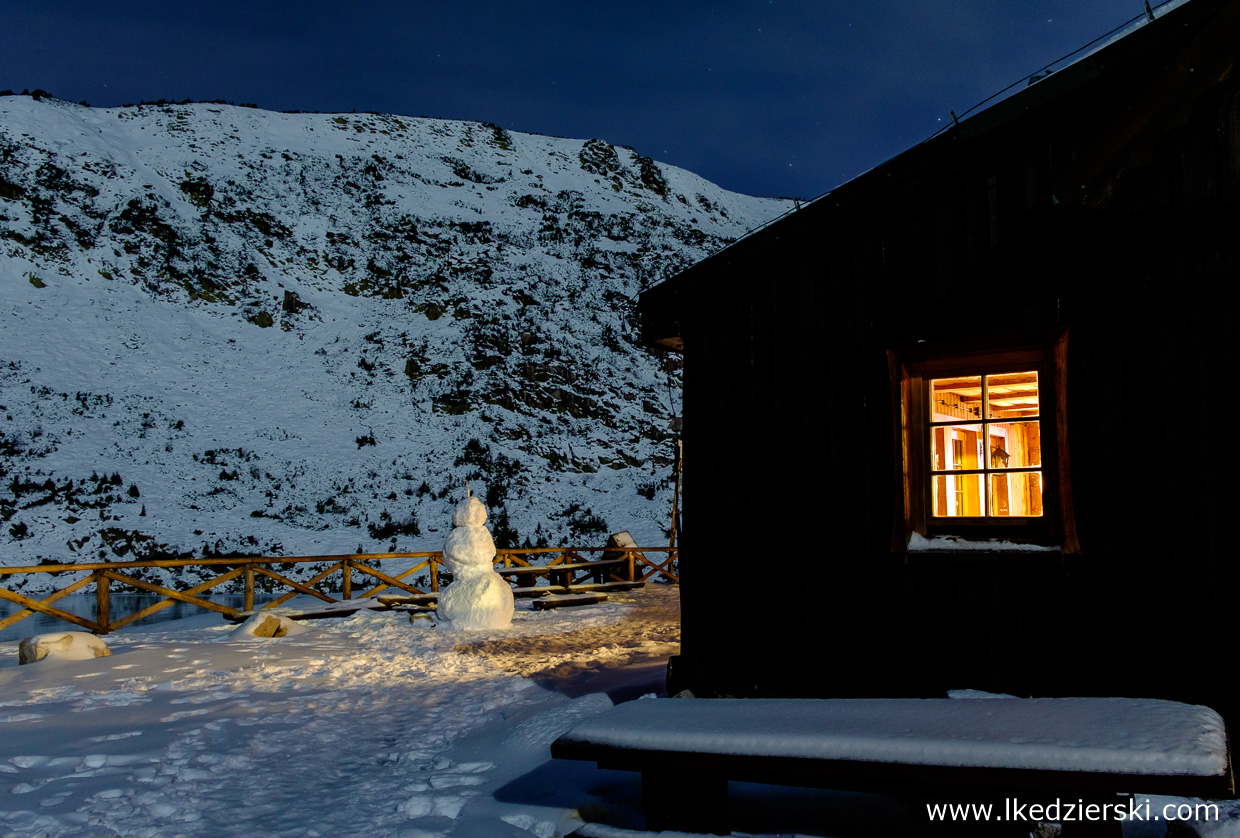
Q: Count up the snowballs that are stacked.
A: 3